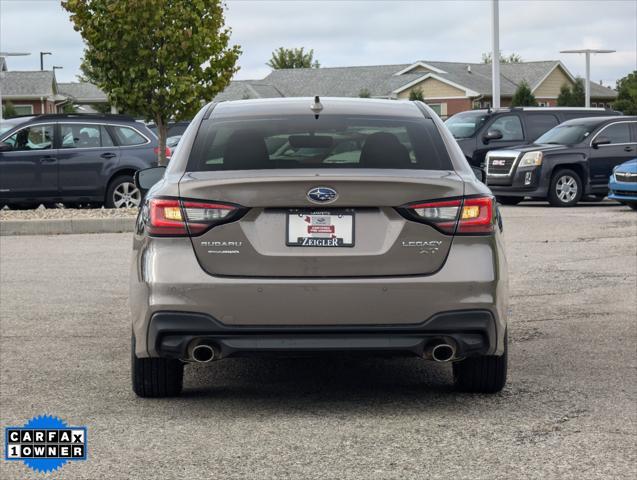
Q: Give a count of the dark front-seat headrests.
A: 2